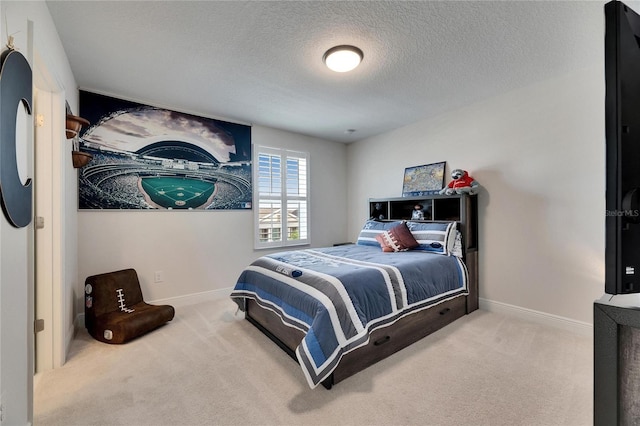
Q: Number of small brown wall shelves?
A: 2